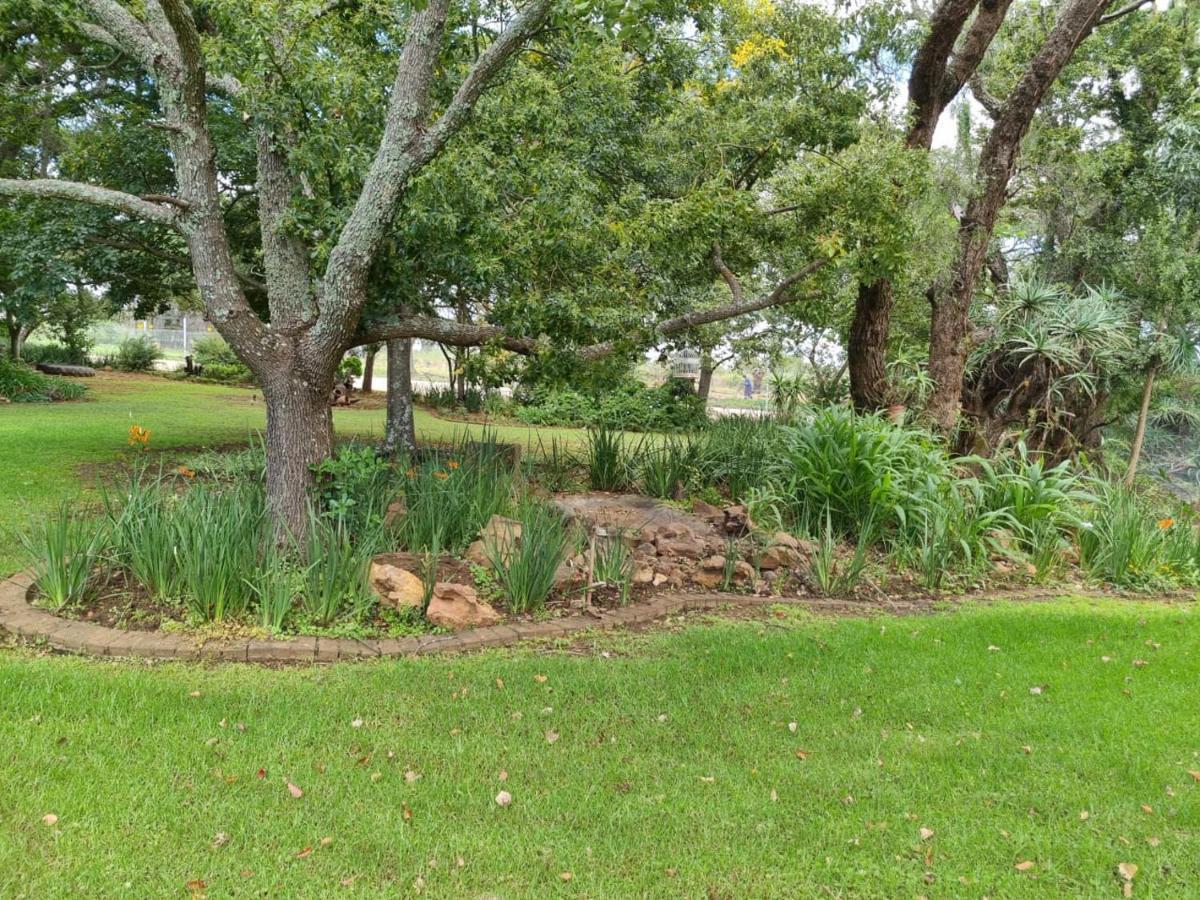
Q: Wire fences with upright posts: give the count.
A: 1